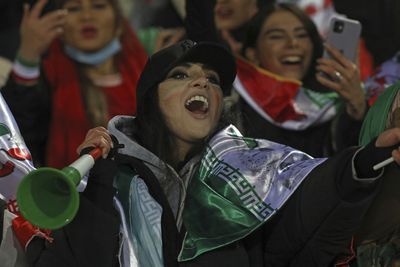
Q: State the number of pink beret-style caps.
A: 0